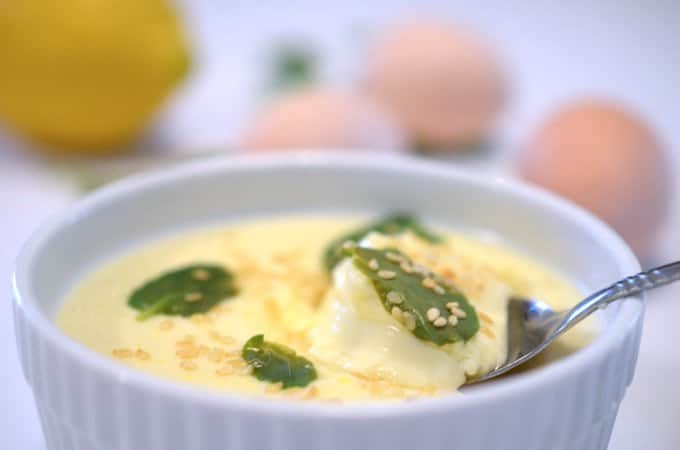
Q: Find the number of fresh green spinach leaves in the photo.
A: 4